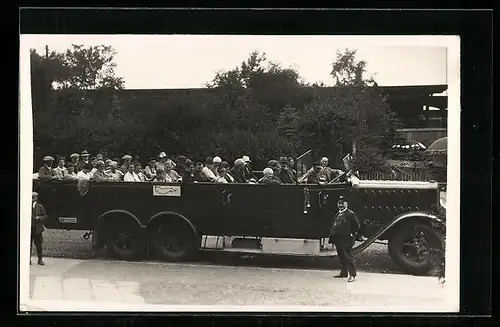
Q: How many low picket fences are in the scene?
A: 1